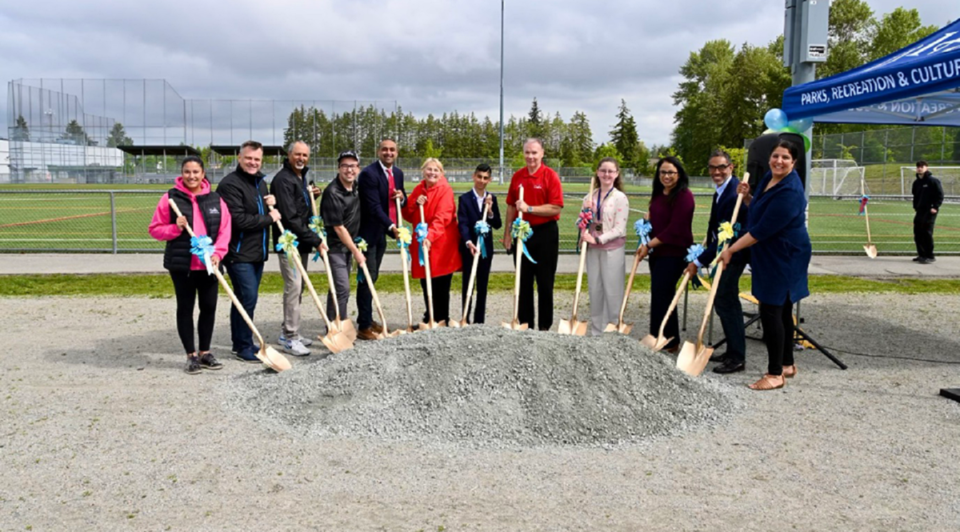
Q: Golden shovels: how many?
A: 13